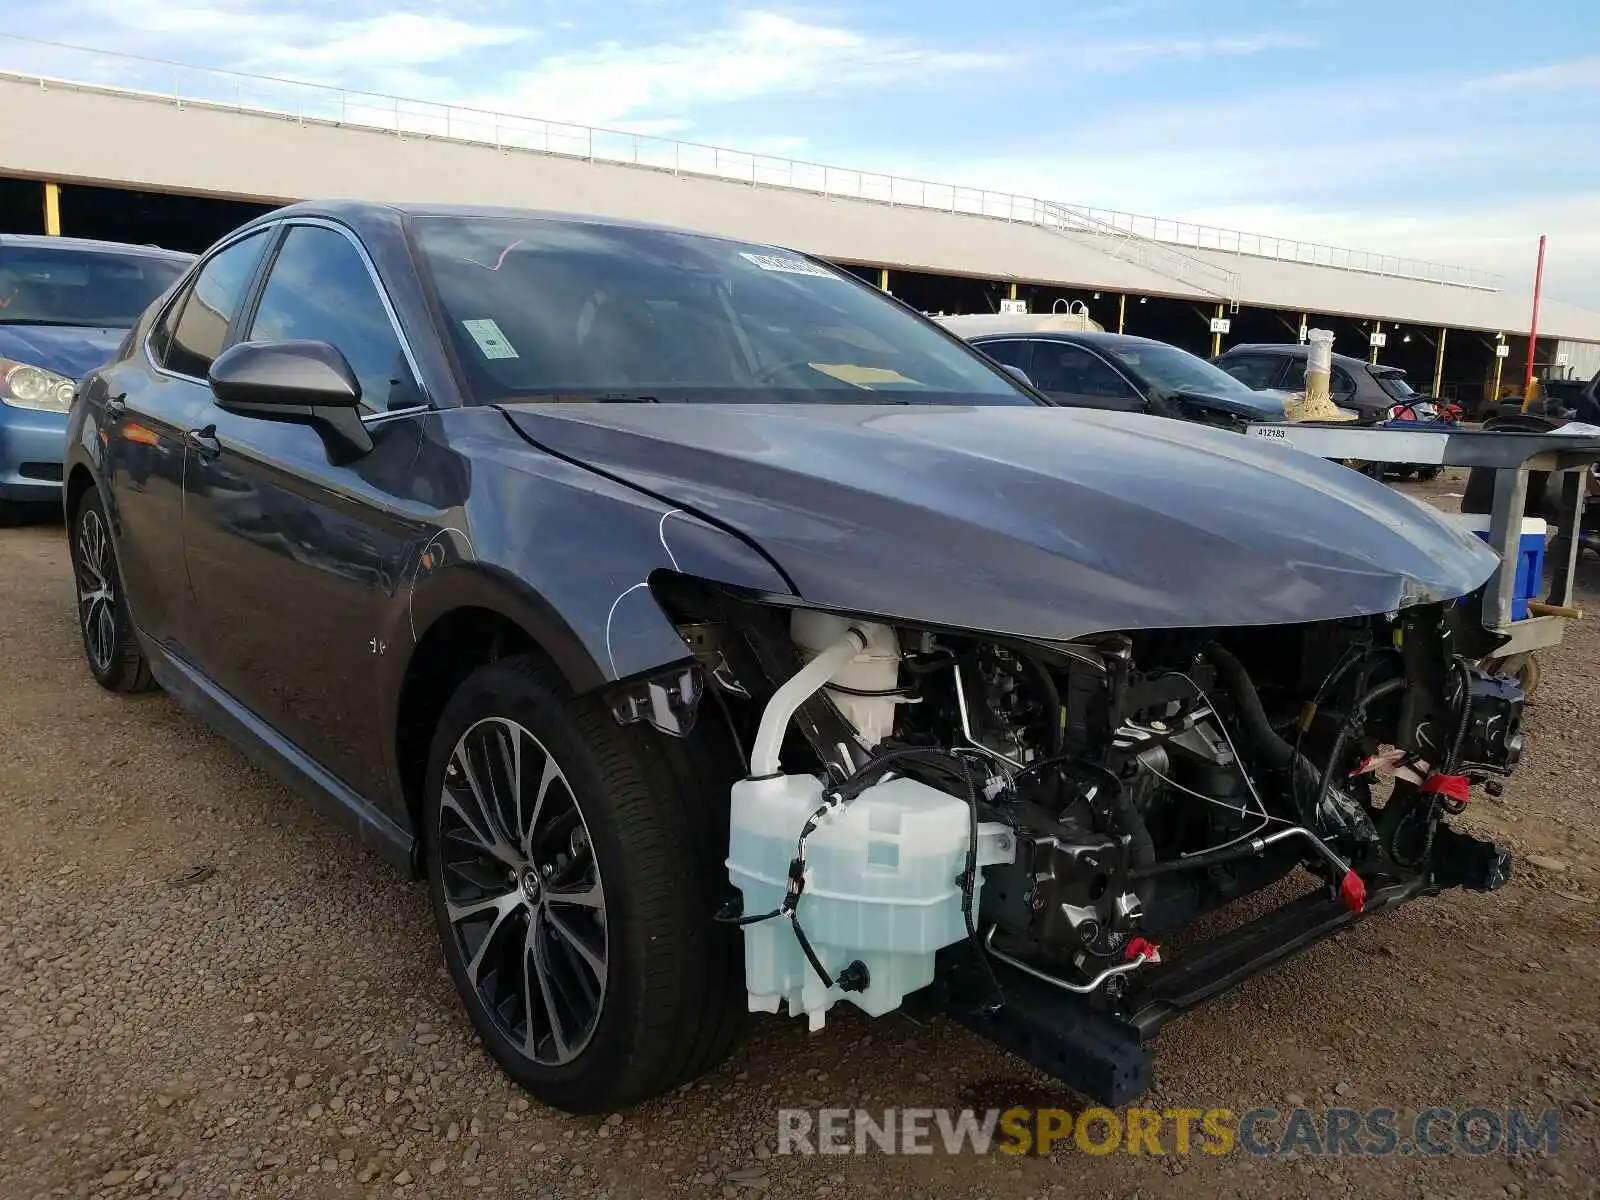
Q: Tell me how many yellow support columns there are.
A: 9